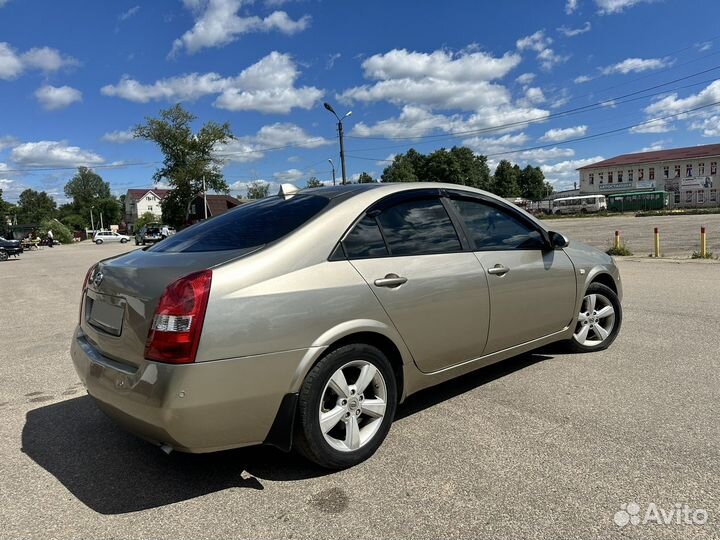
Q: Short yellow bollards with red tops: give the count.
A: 3